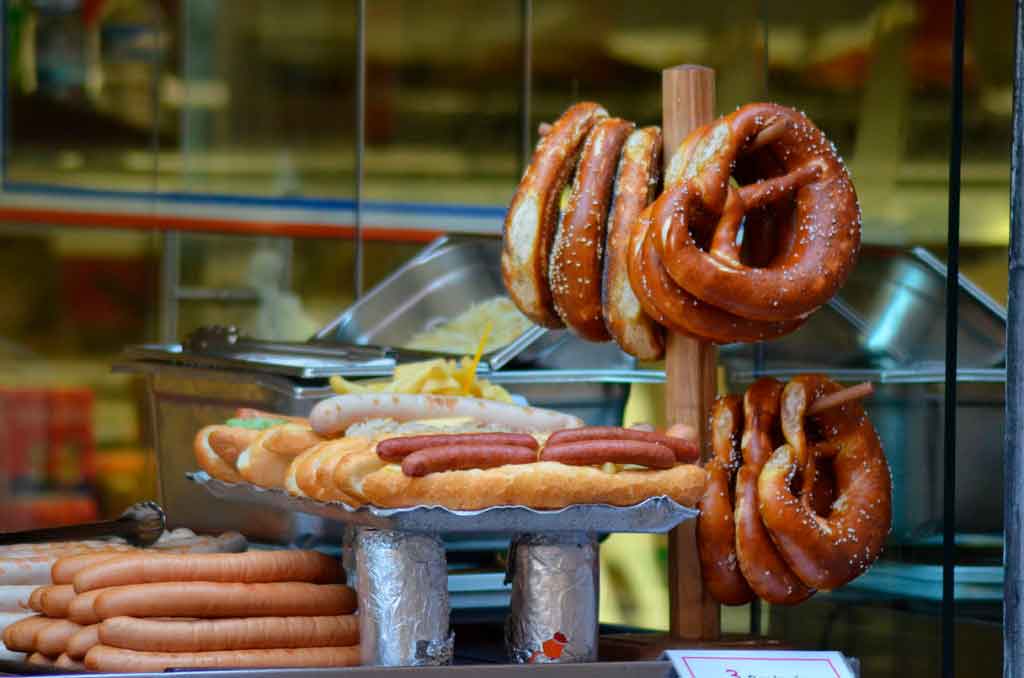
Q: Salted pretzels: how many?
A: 8